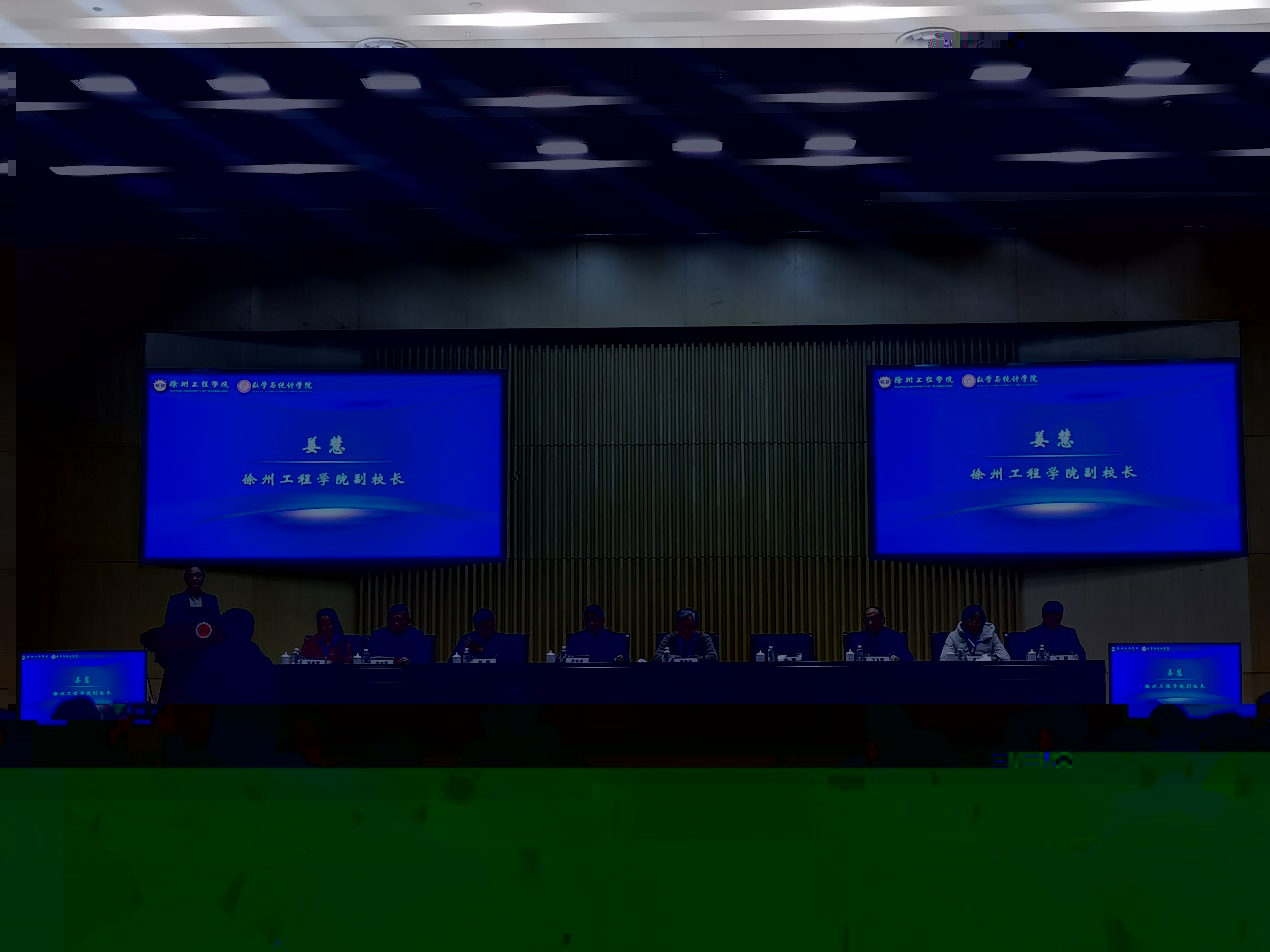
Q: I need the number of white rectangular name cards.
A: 9